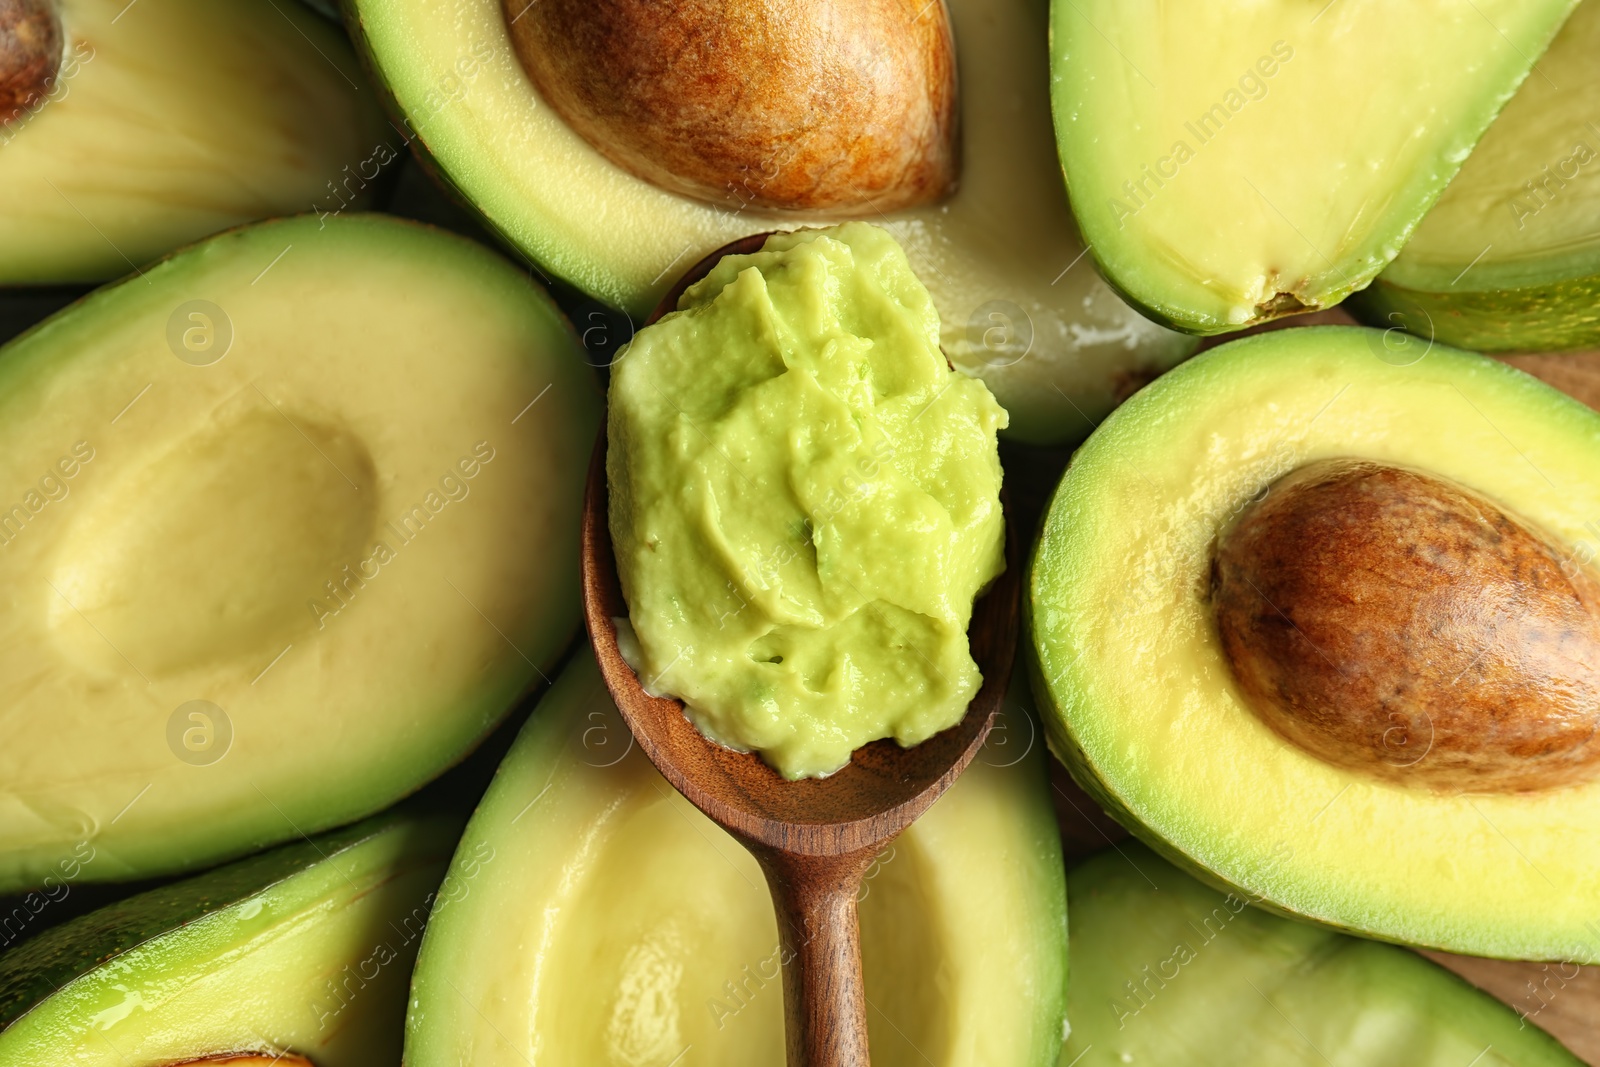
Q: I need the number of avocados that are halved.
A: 9